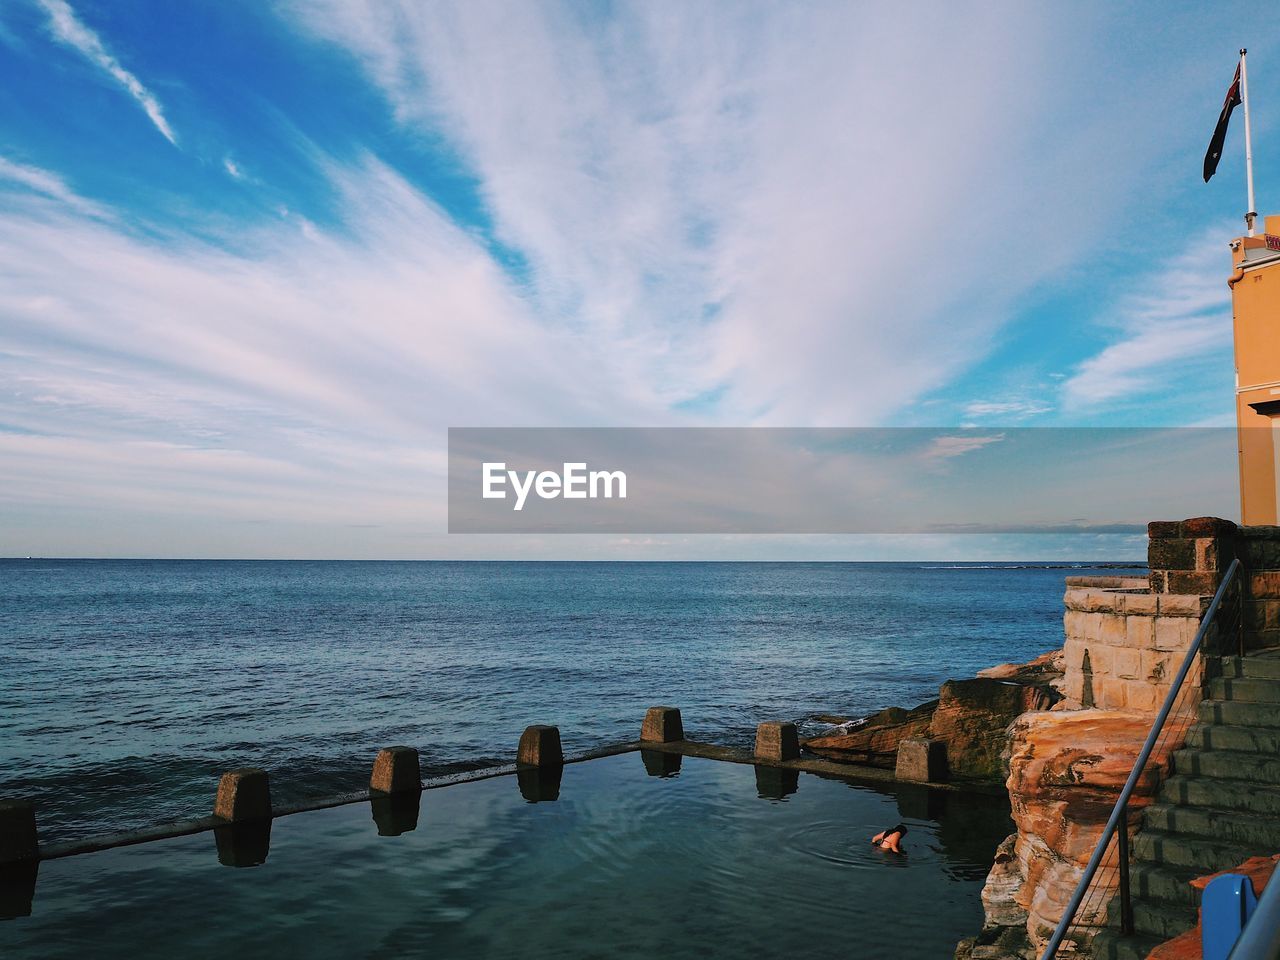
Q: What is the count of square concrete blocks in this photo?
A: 7